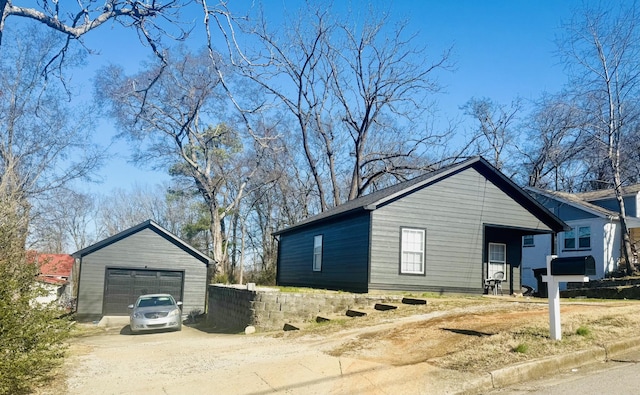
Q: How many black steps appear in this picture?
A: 5